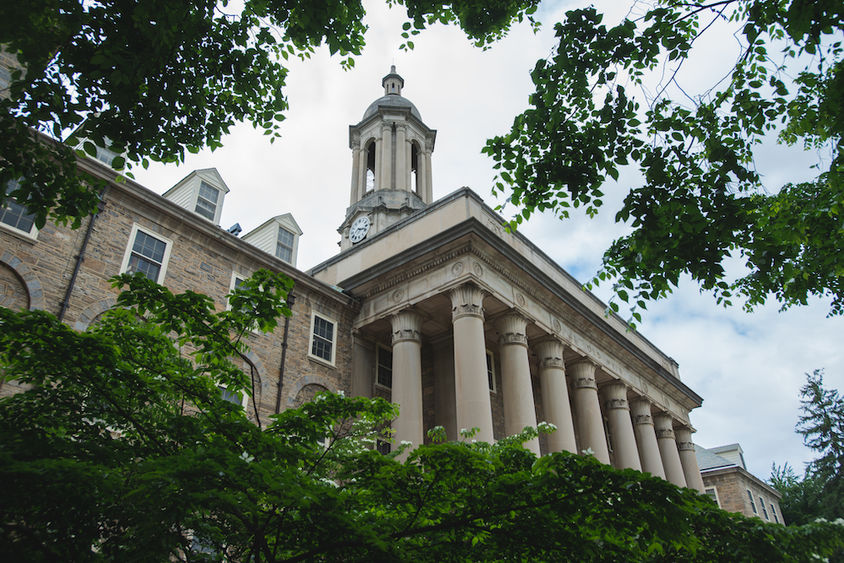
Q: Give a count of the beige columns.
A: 9